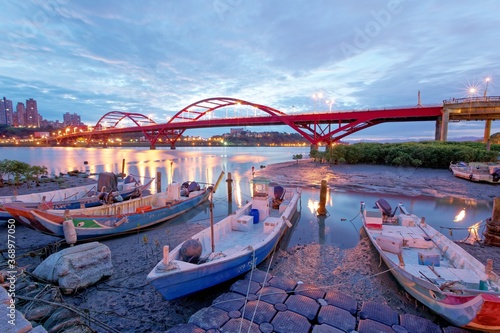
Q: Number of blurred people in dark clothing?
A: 0